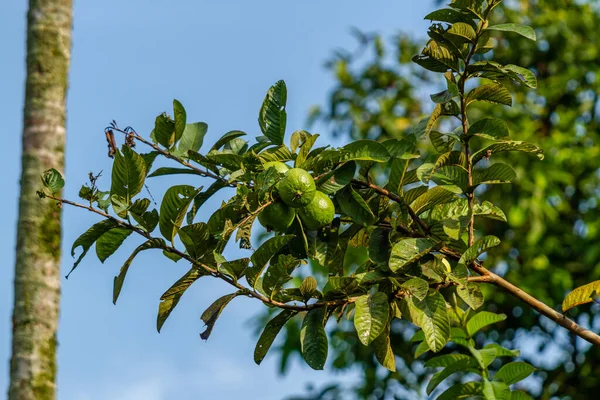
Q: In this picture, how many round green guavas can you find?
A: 4